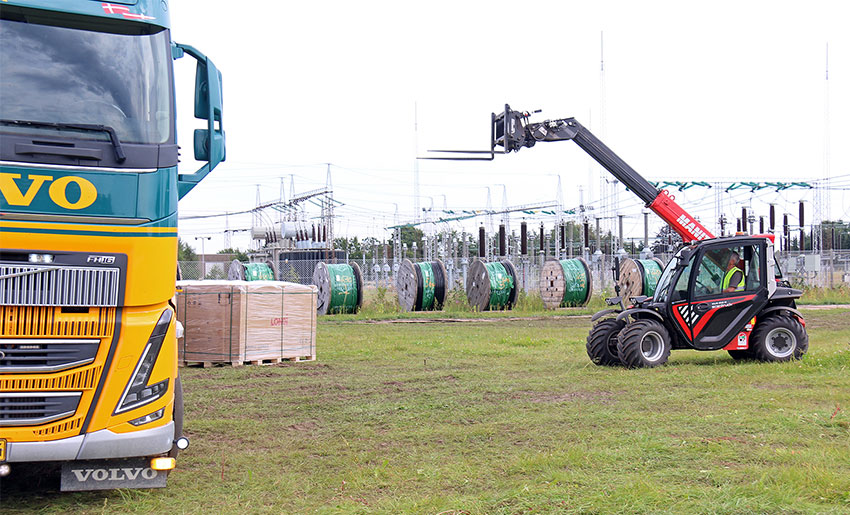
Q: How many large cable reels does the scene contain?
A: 6